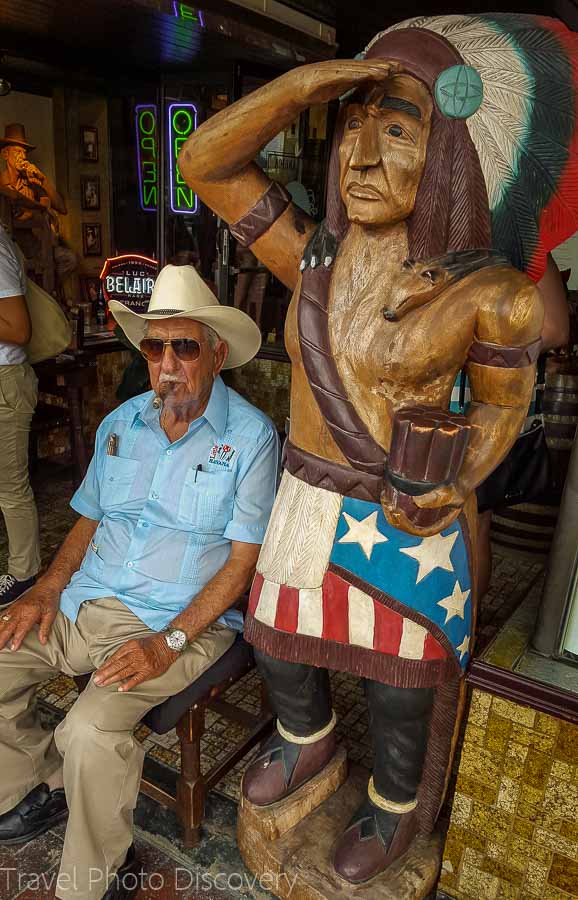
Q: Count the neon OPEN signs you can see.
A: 2